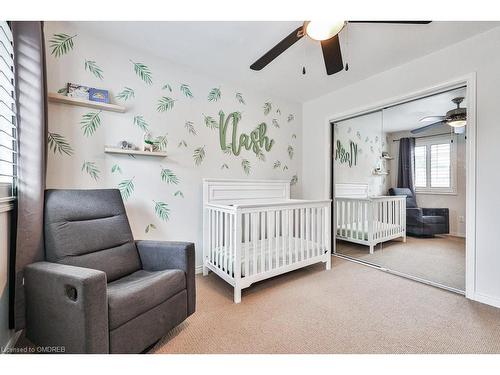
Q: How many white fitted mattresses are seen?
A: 1